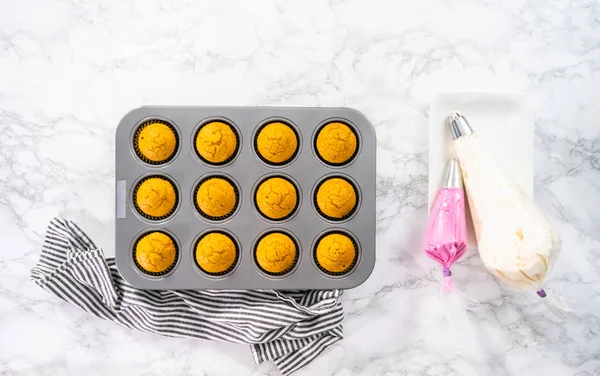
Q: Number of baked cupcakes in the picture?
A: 12